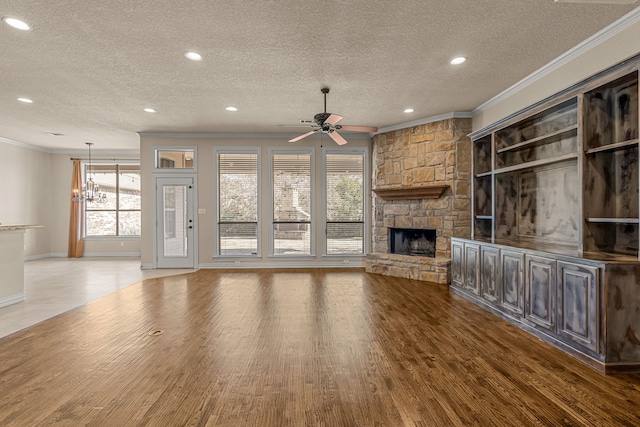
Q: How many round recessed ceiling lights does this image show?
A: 7